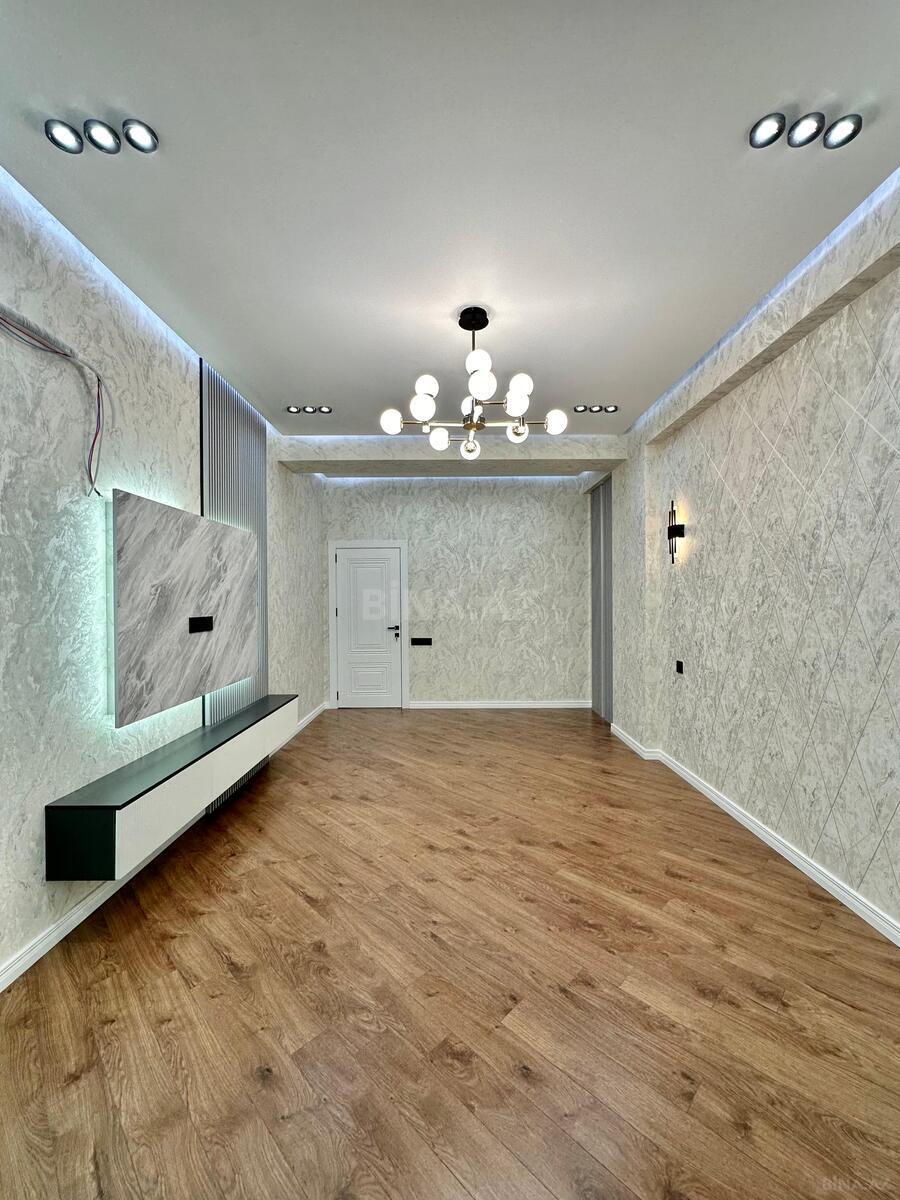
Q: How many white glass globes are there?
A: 12